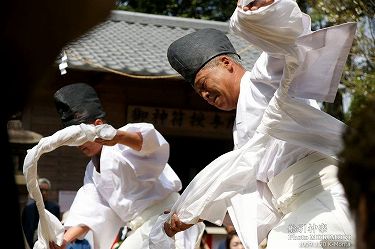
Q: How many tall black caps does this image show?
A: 2